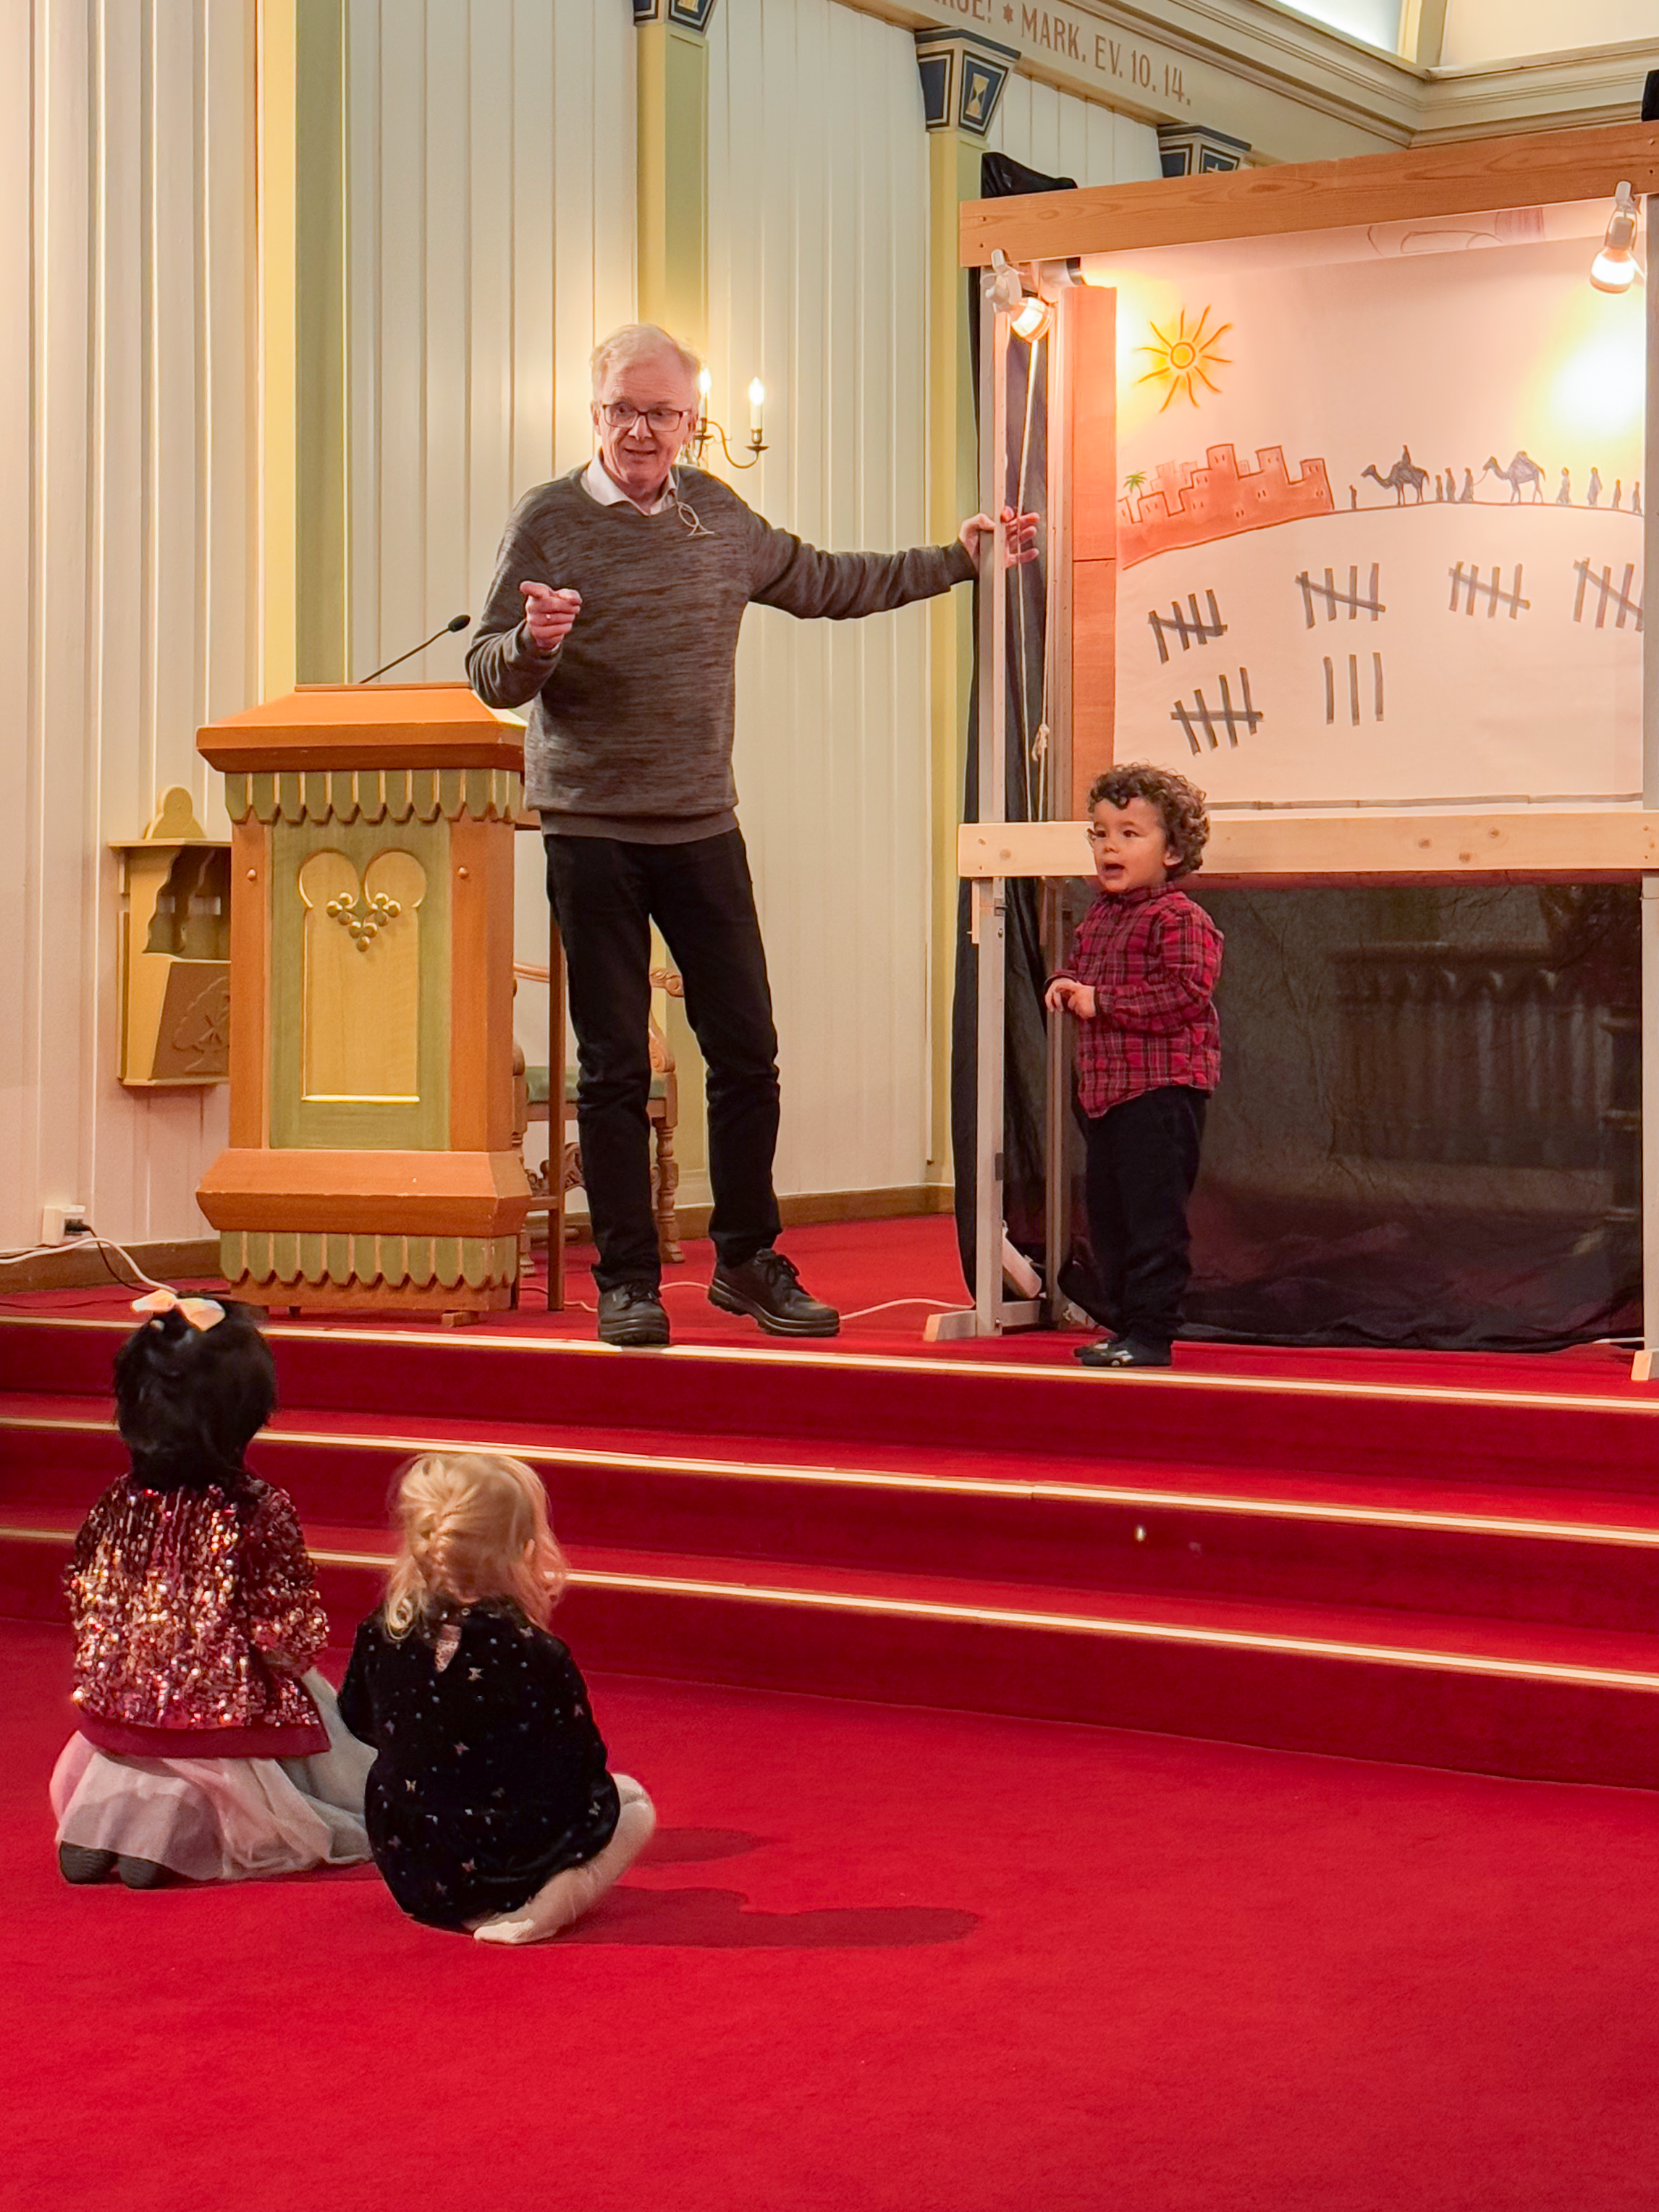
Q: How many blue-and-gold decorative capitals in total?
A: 3